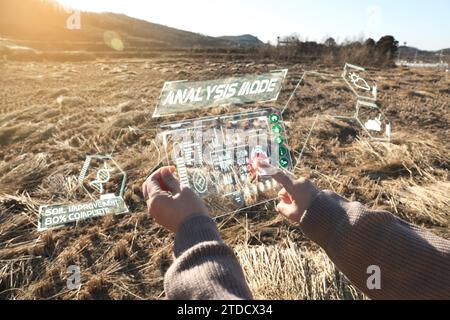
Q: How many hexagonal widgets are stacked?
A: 2